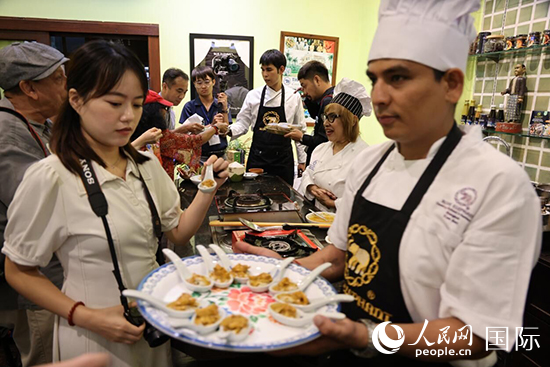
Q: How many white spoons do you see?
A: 11